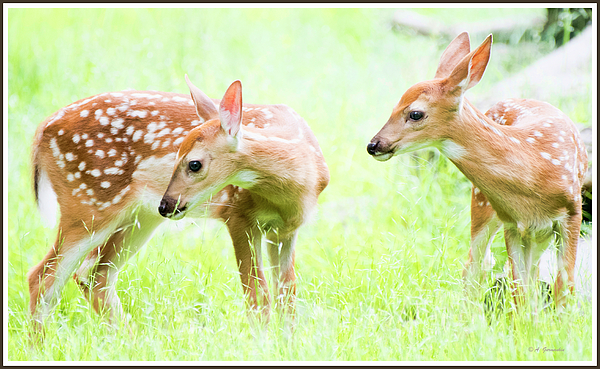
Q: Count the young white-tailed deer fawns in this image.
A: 2